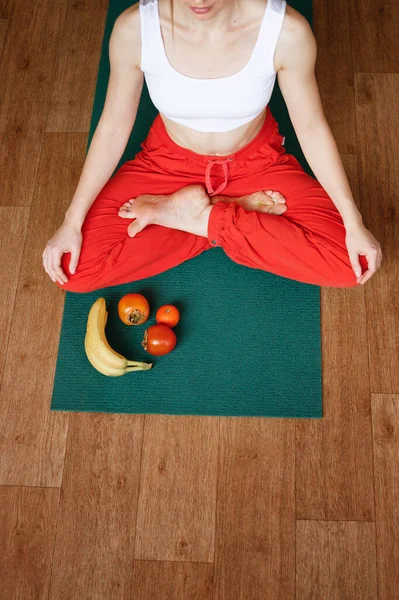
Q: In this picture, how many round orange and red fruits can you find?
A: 3